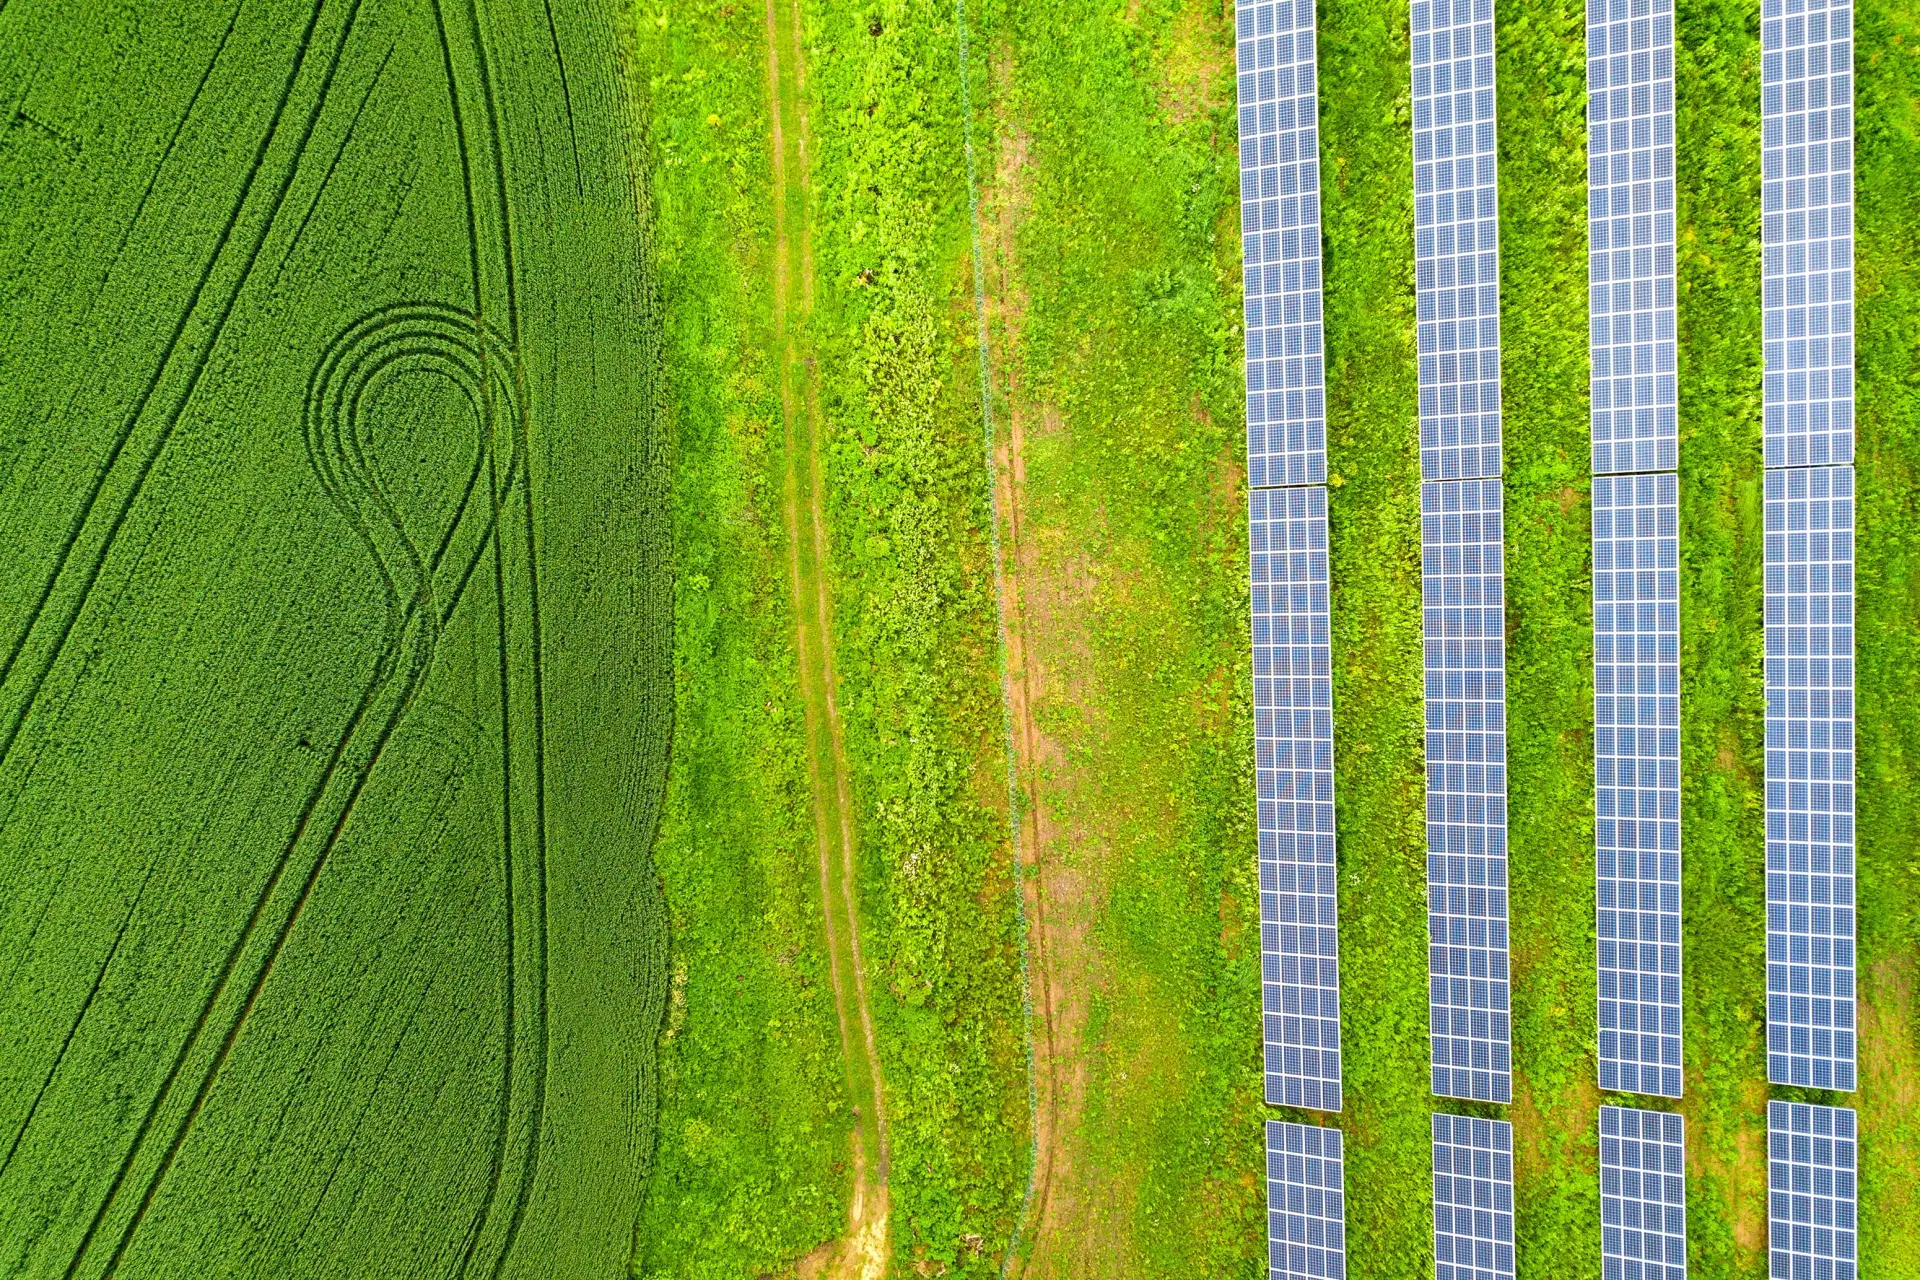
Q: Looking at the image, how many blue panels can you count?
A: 12